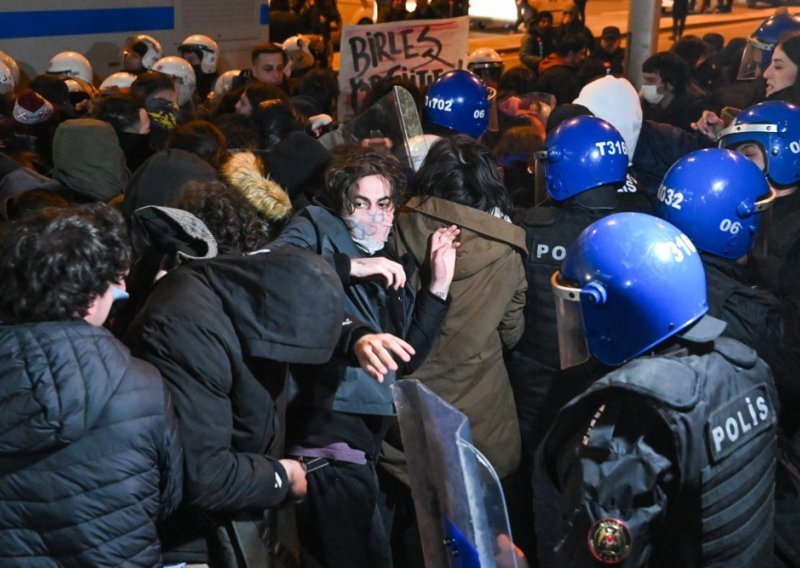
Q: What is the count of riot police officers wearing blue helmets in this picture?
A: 6